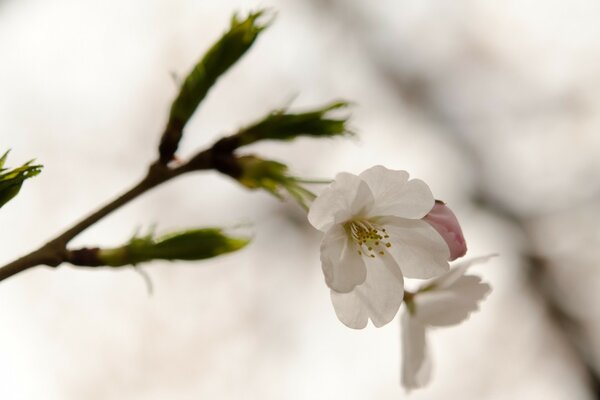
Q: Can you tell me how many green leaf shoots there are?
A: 5